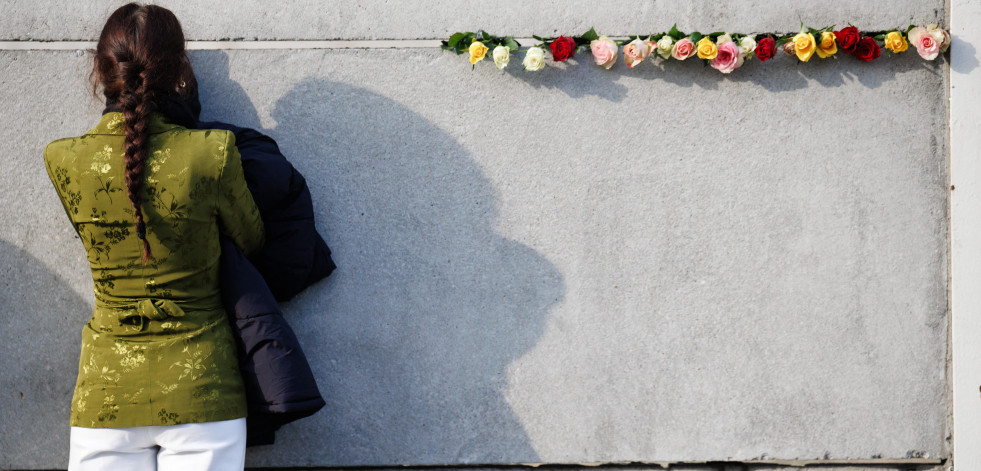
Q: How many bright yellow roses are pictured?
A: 5